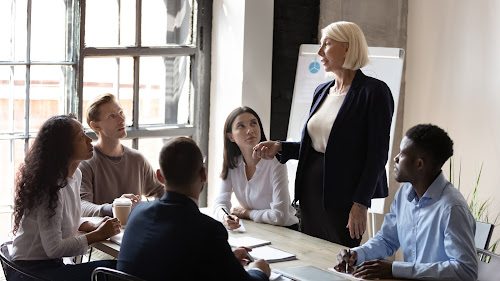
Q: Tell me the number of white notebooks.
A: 2